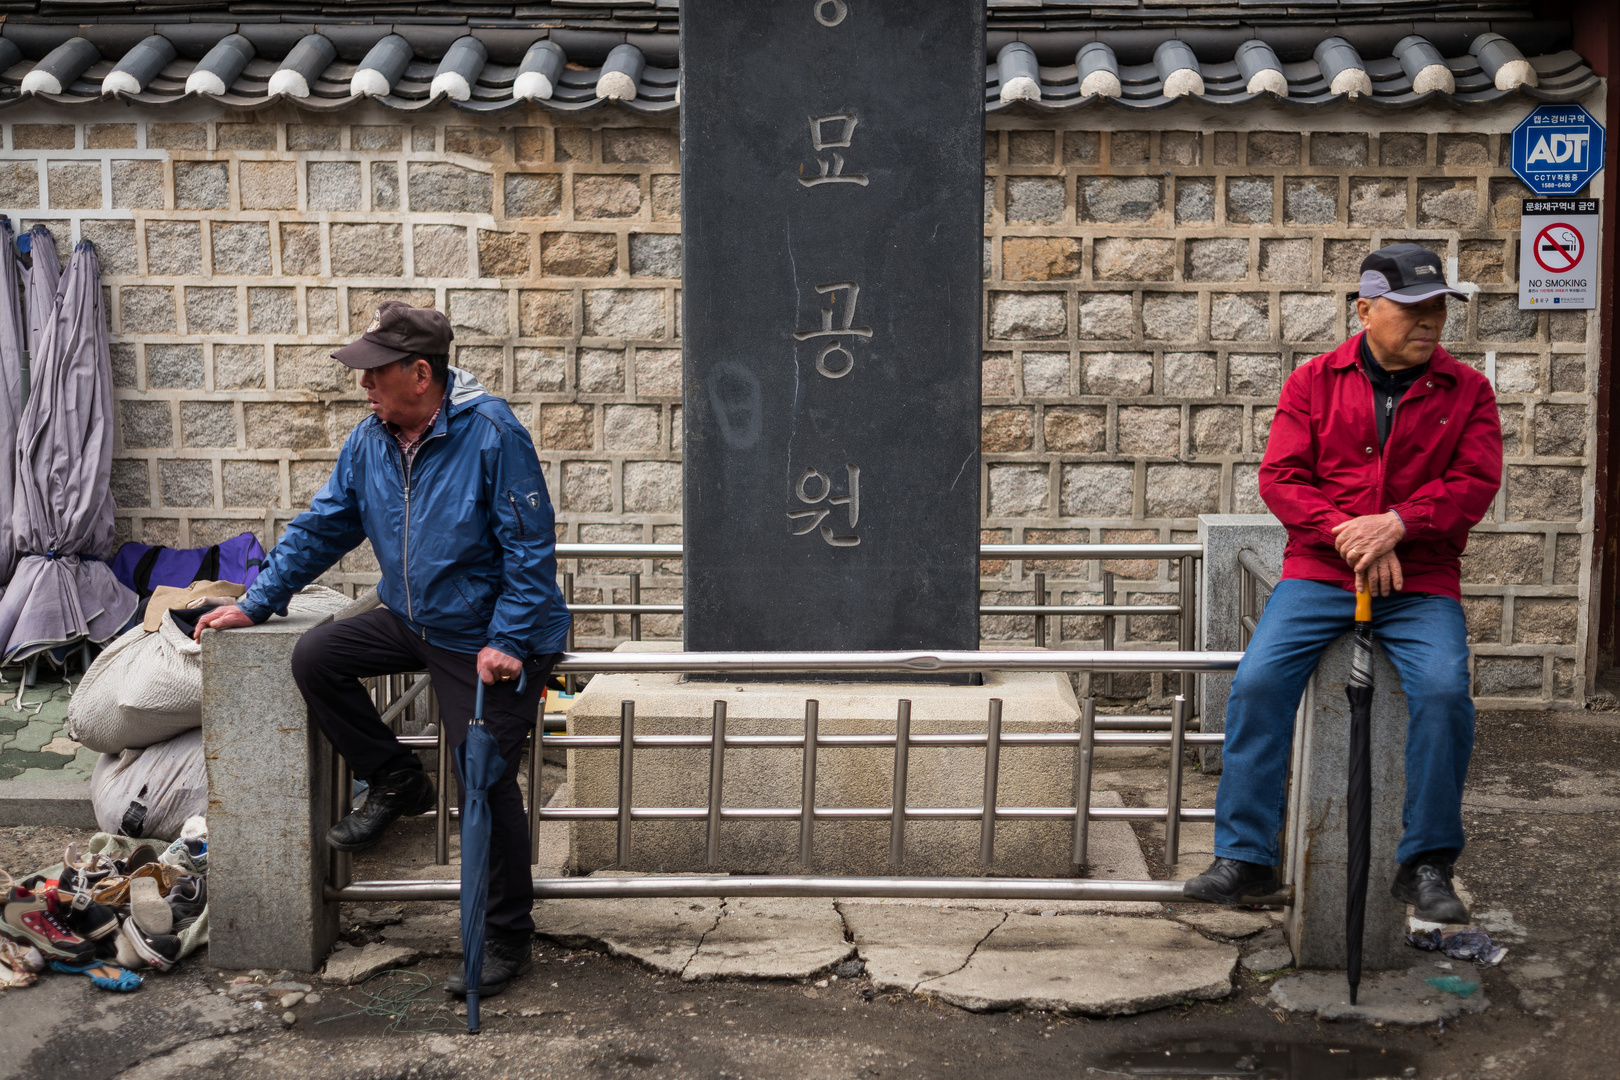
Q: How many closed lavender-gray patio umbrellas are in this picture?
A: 3